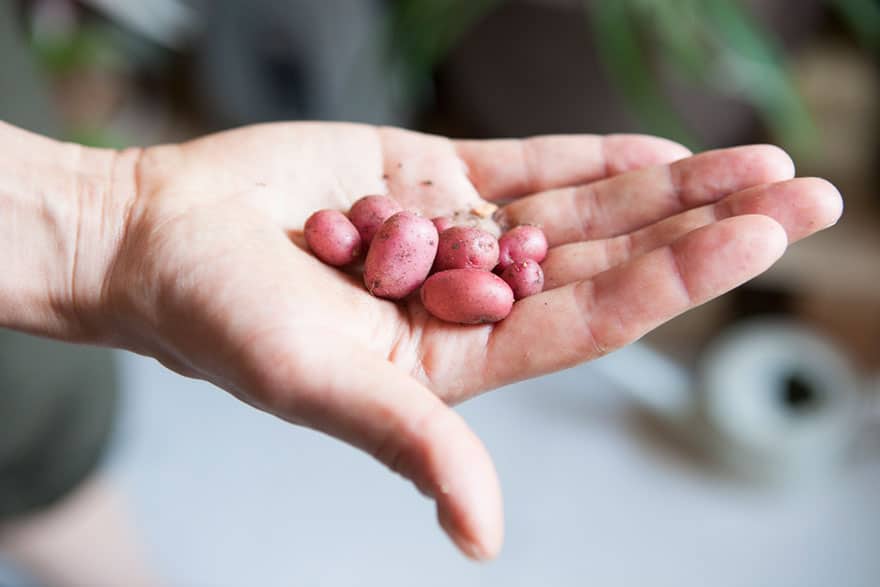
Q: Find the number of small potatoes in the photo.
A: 8